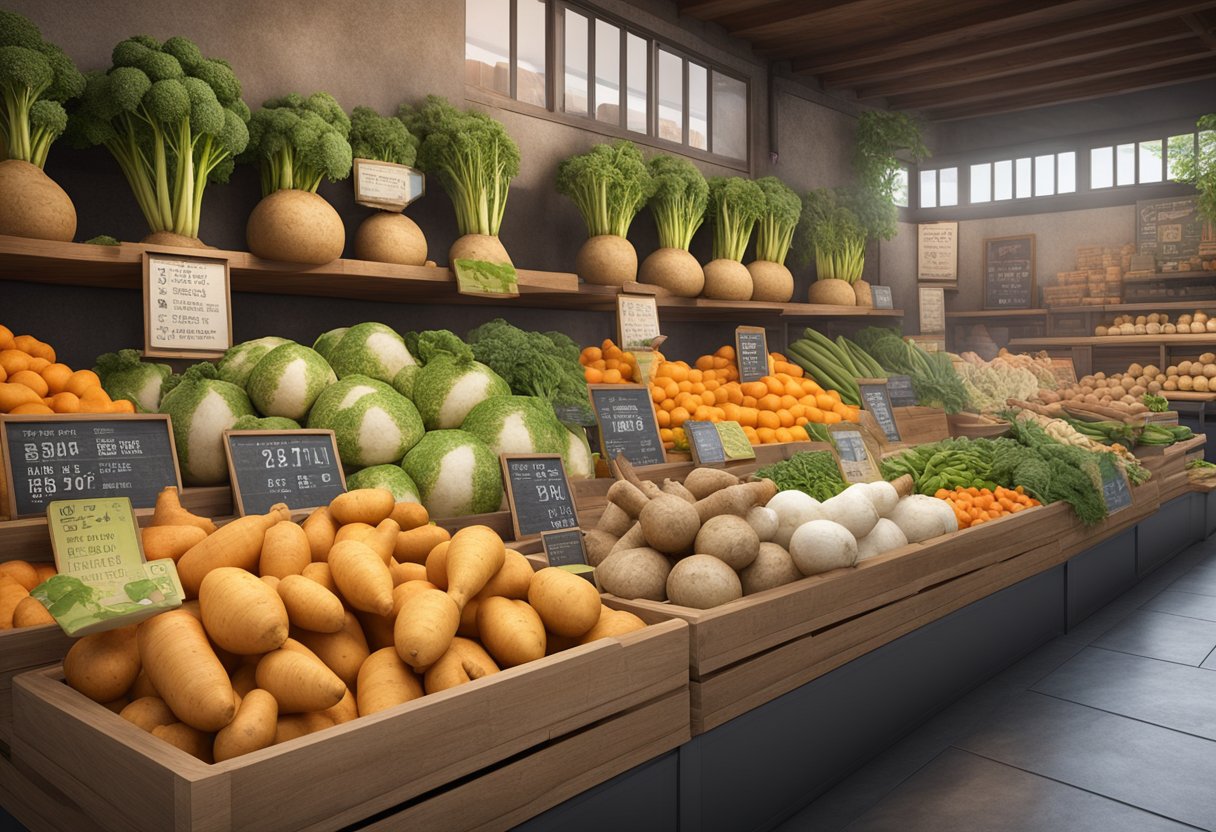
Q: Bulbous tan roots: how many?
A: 11